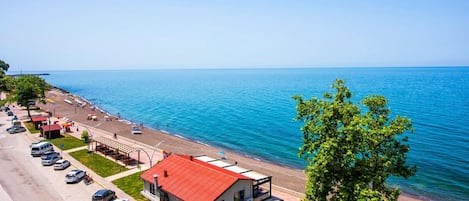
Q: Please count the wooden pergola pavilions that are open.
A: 1